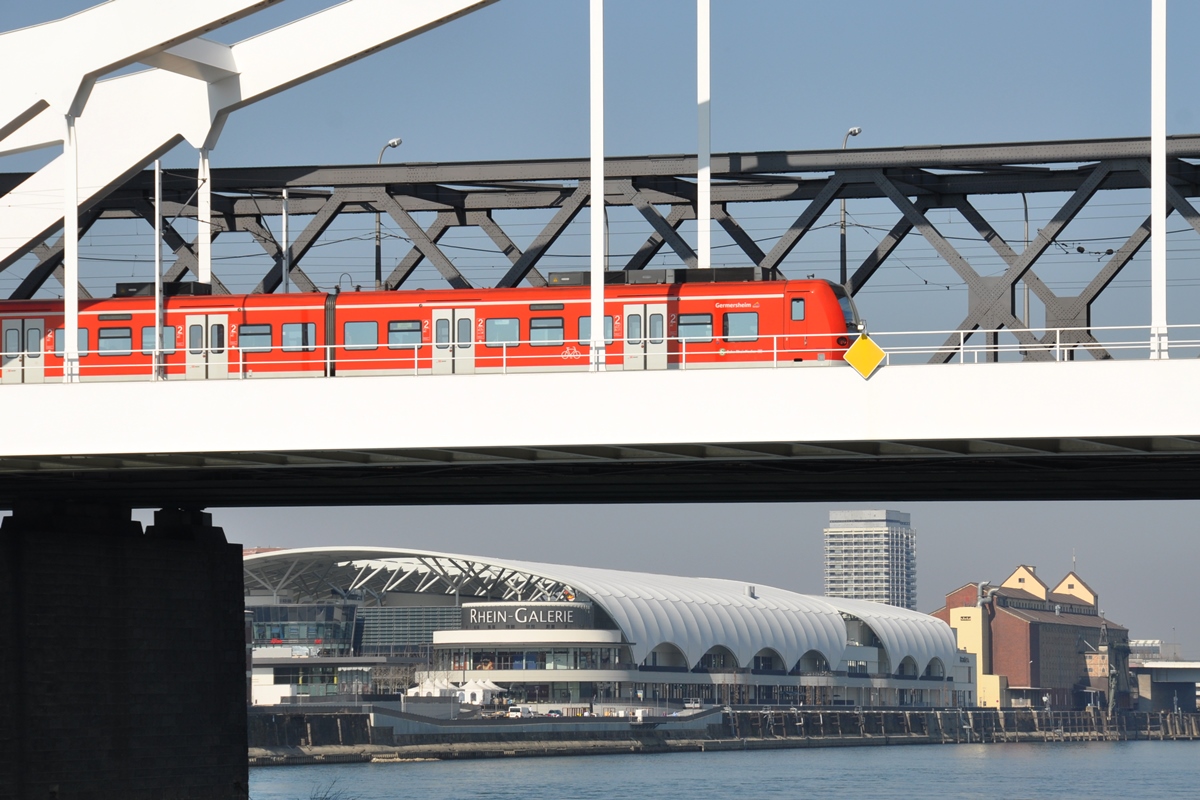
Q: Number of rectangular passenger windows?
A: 12